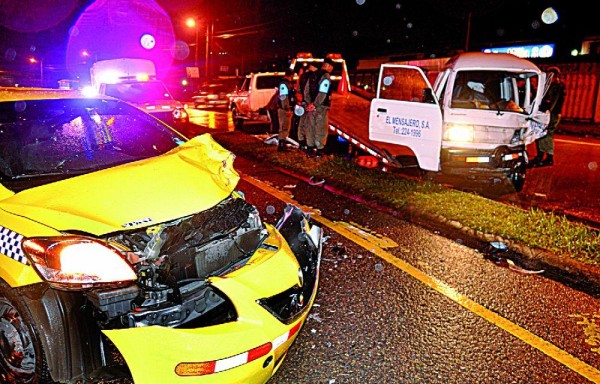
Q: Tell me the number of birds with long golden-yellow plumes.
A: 0